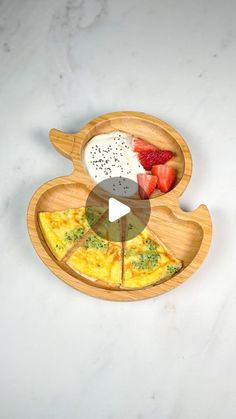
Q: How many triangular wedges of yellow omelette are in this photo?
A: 3